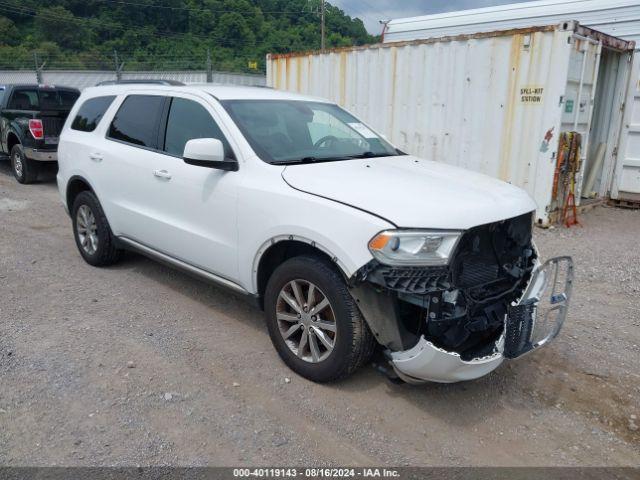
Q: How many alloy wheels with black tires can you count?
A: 3